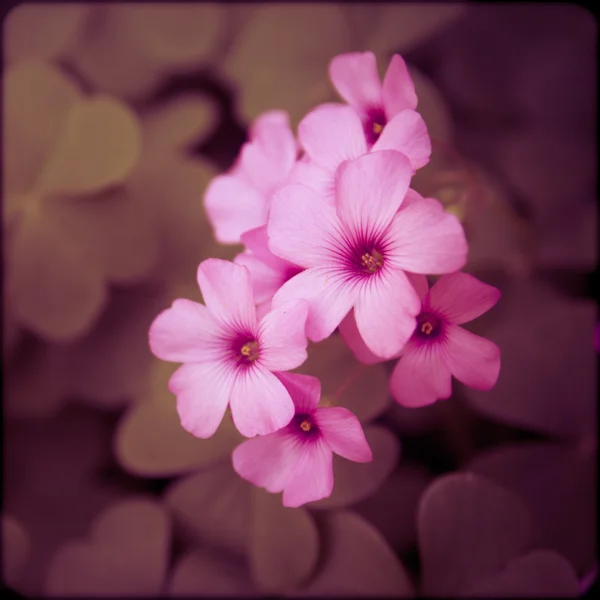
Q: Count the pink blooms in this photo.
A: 8